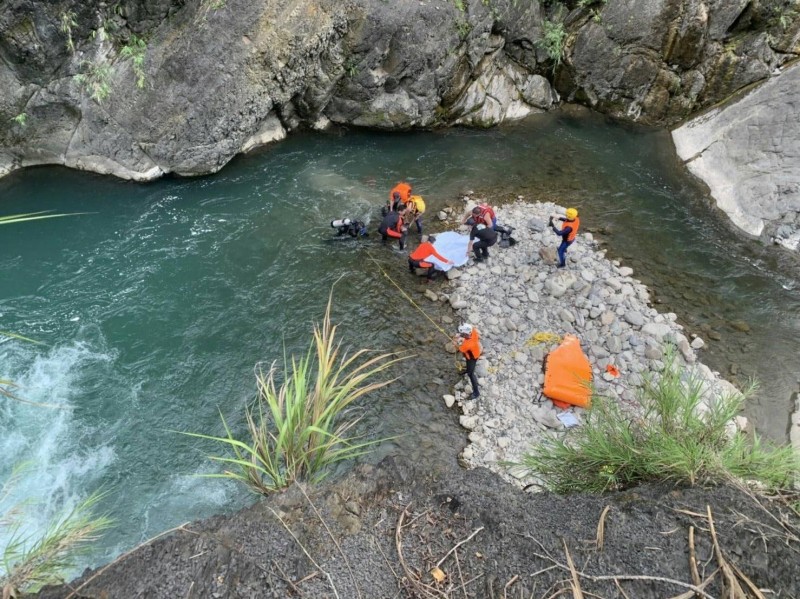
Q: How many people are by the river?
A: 9